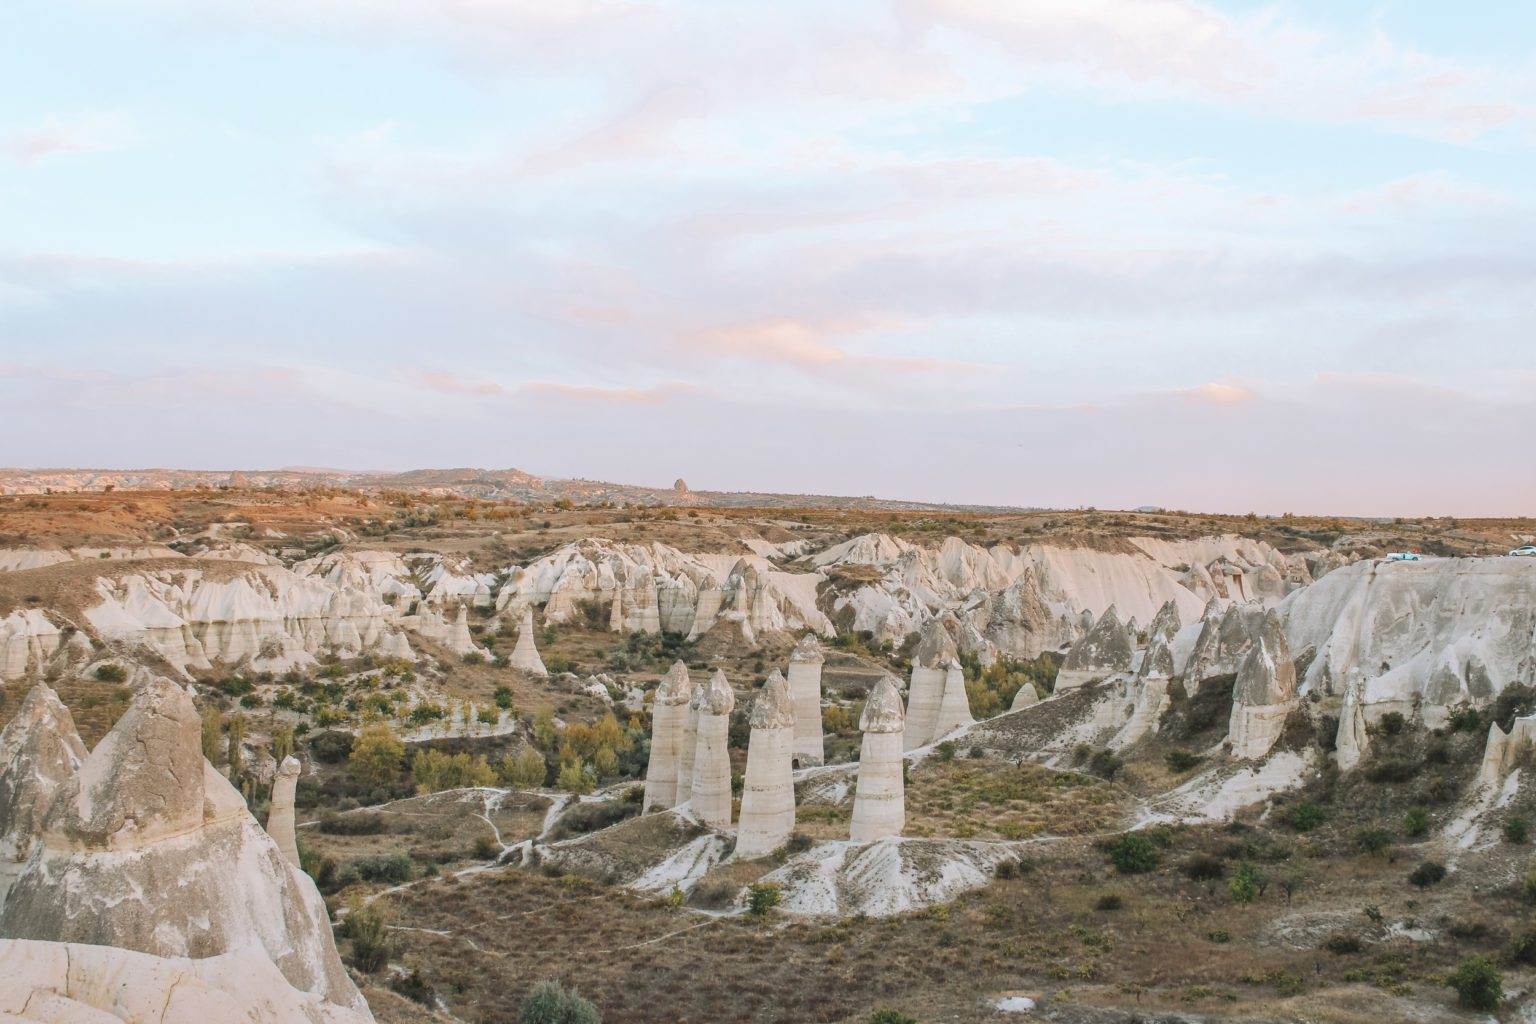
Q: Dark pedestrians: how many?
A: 0